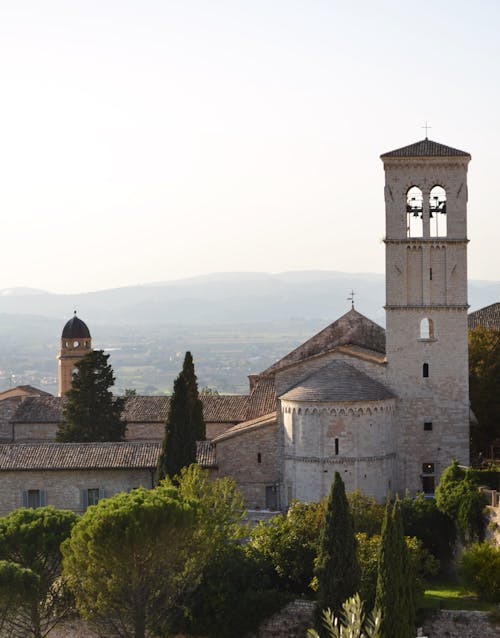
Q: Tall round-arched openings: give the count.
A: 2